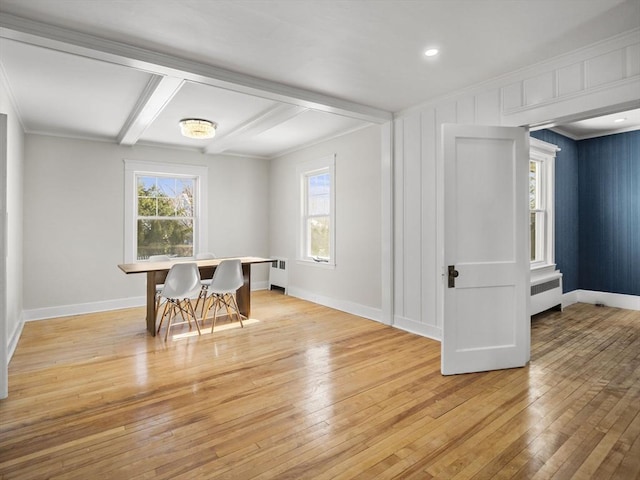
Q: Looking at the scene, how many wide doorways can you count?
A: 1